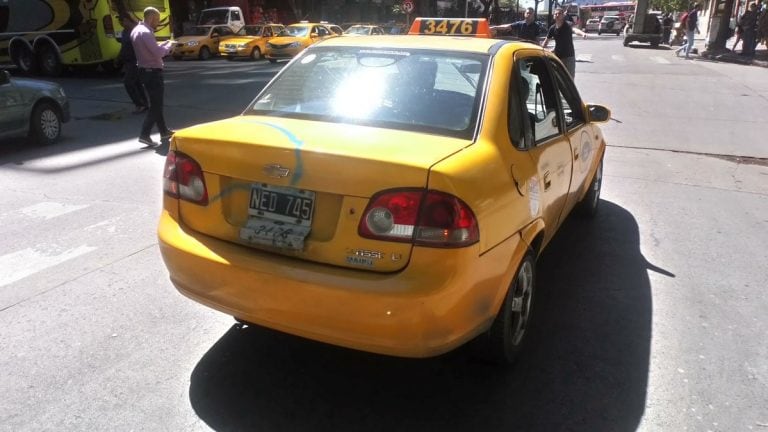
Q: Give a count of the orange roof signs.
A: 1